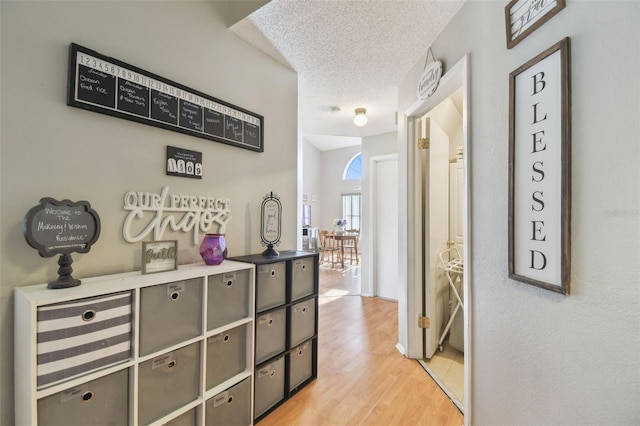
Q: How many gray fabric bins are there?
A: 13